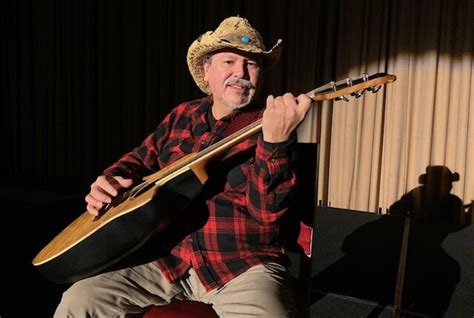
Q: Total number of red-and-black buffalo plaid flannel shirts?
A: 1